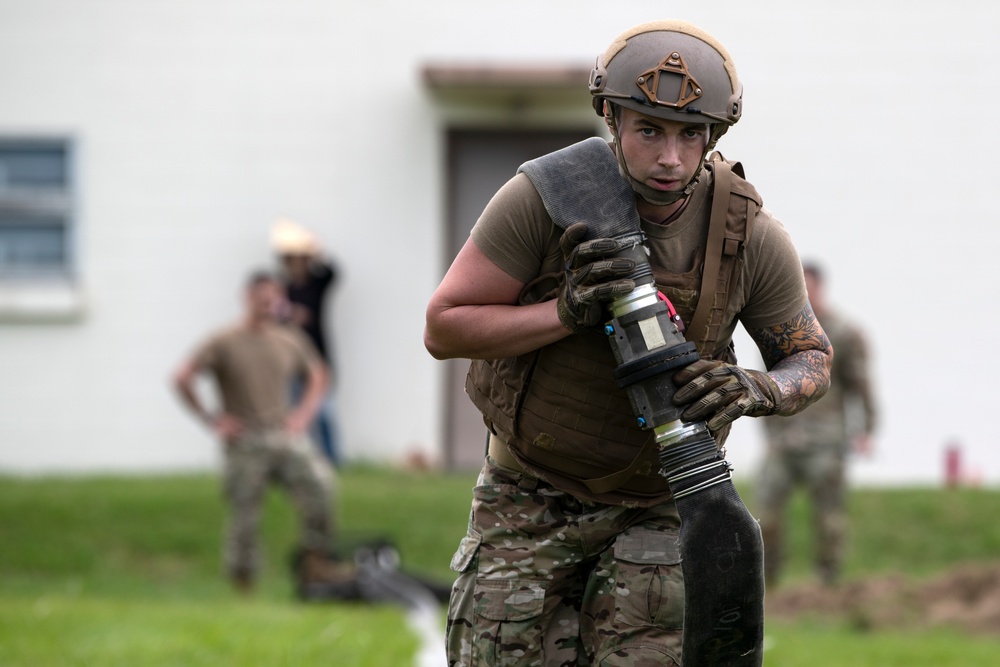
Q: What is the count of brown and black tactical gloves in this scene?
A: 2